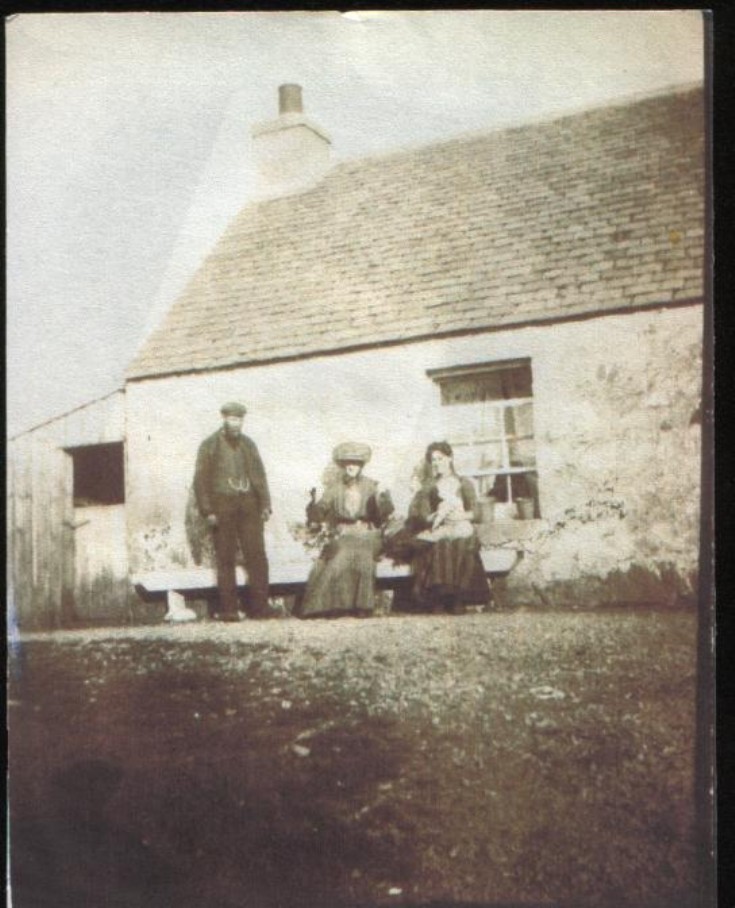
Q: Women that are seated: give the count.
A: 2